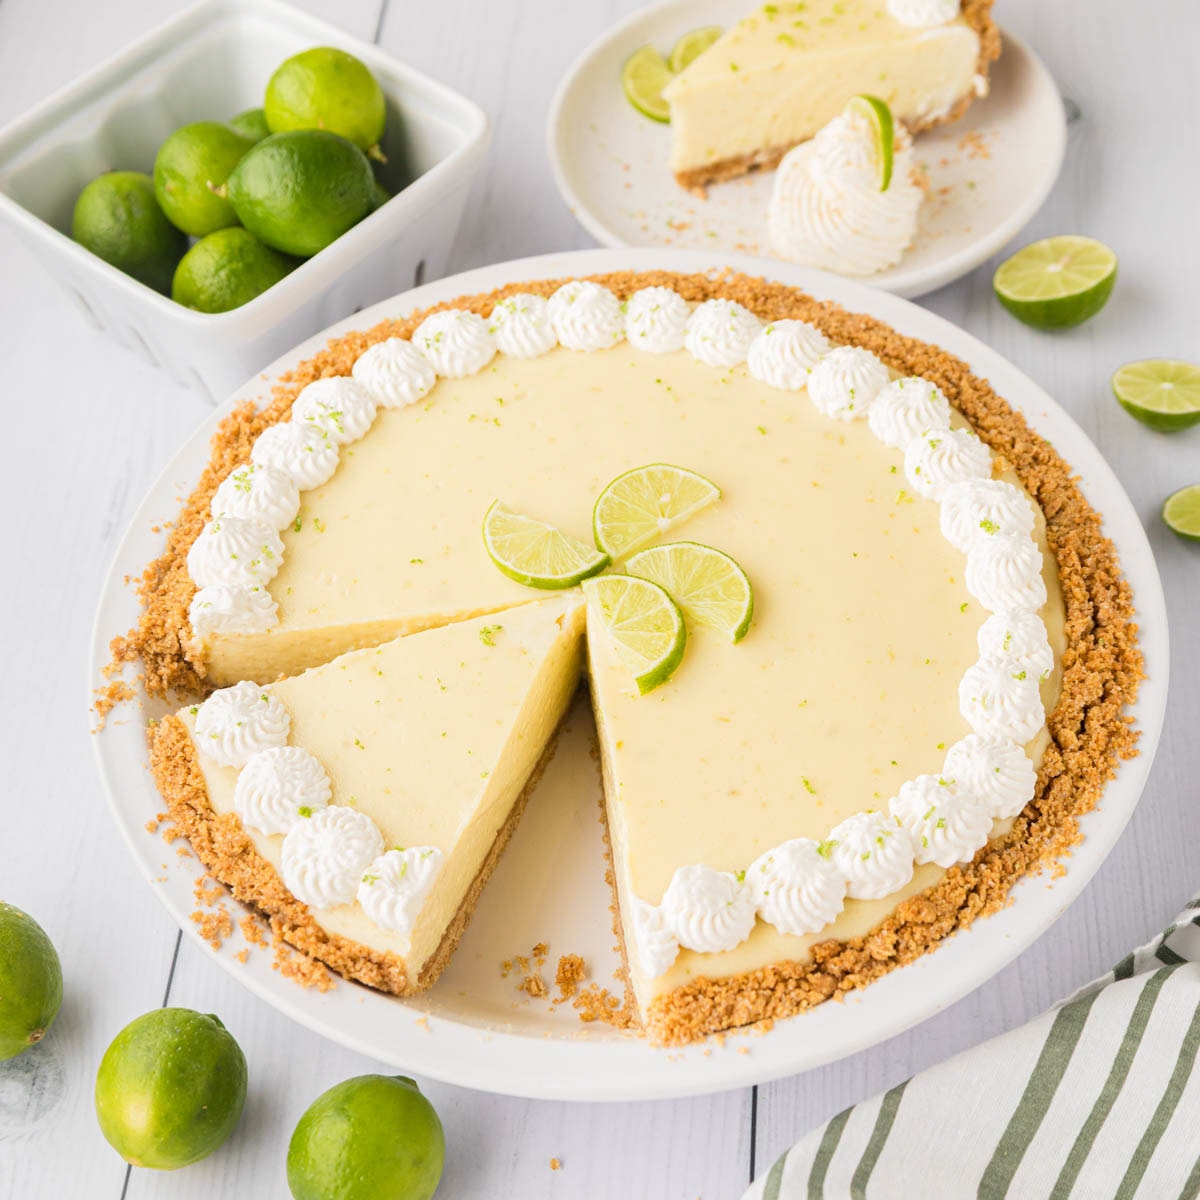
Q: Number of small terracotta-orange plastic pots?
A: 0